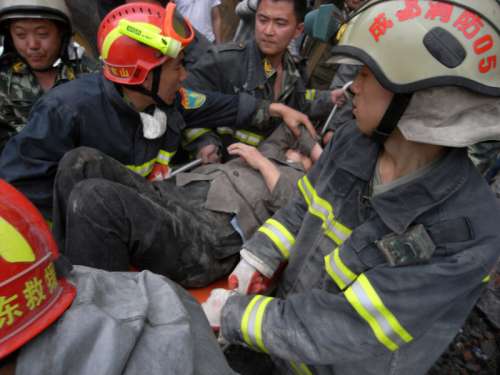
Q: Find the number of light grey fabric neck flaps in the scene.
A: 1